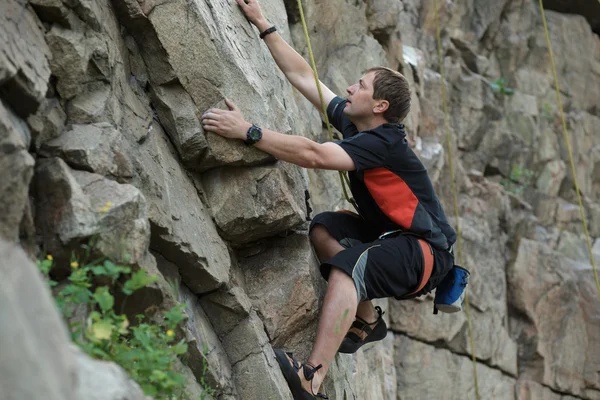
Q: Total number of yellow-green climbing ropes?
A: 3